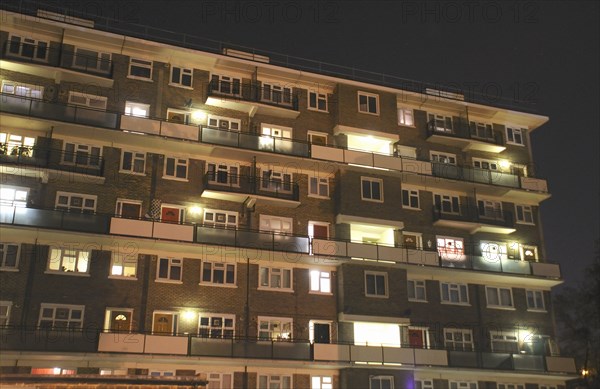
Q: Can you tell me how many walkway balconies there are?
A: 3